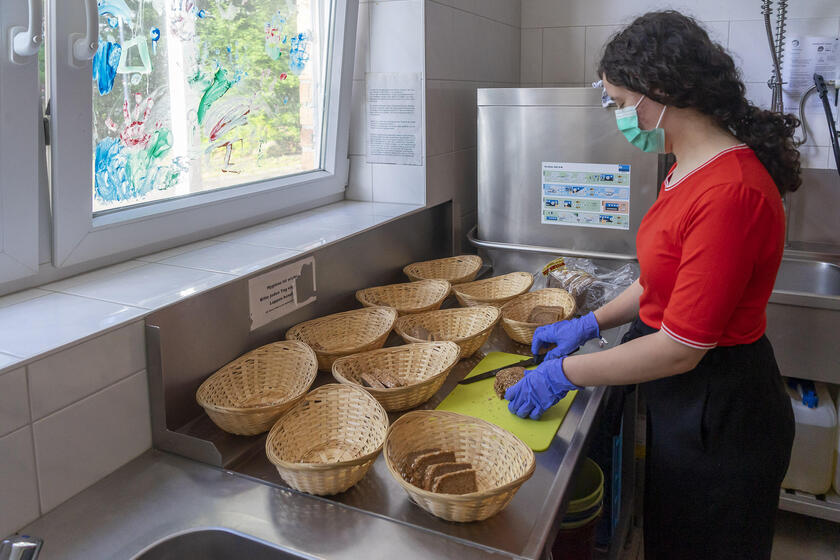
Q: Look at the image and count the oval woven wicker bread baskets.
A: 10